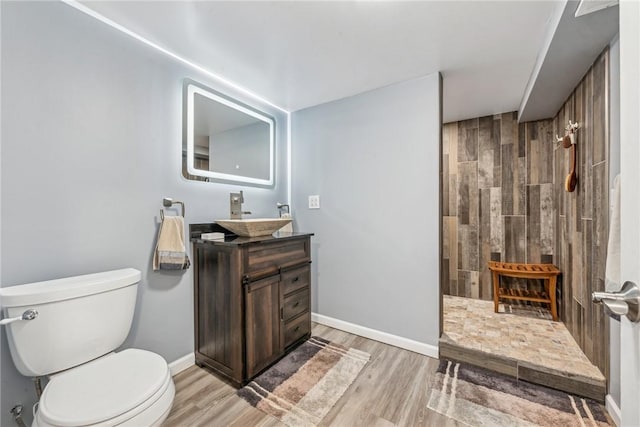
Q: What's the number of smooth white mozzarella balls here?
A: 0